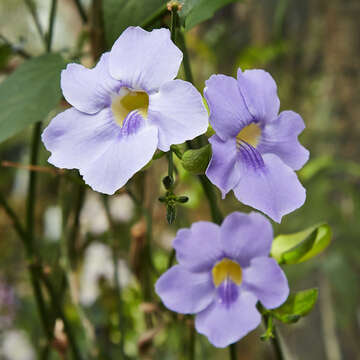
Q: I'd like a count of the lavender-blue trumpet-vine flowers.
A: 3